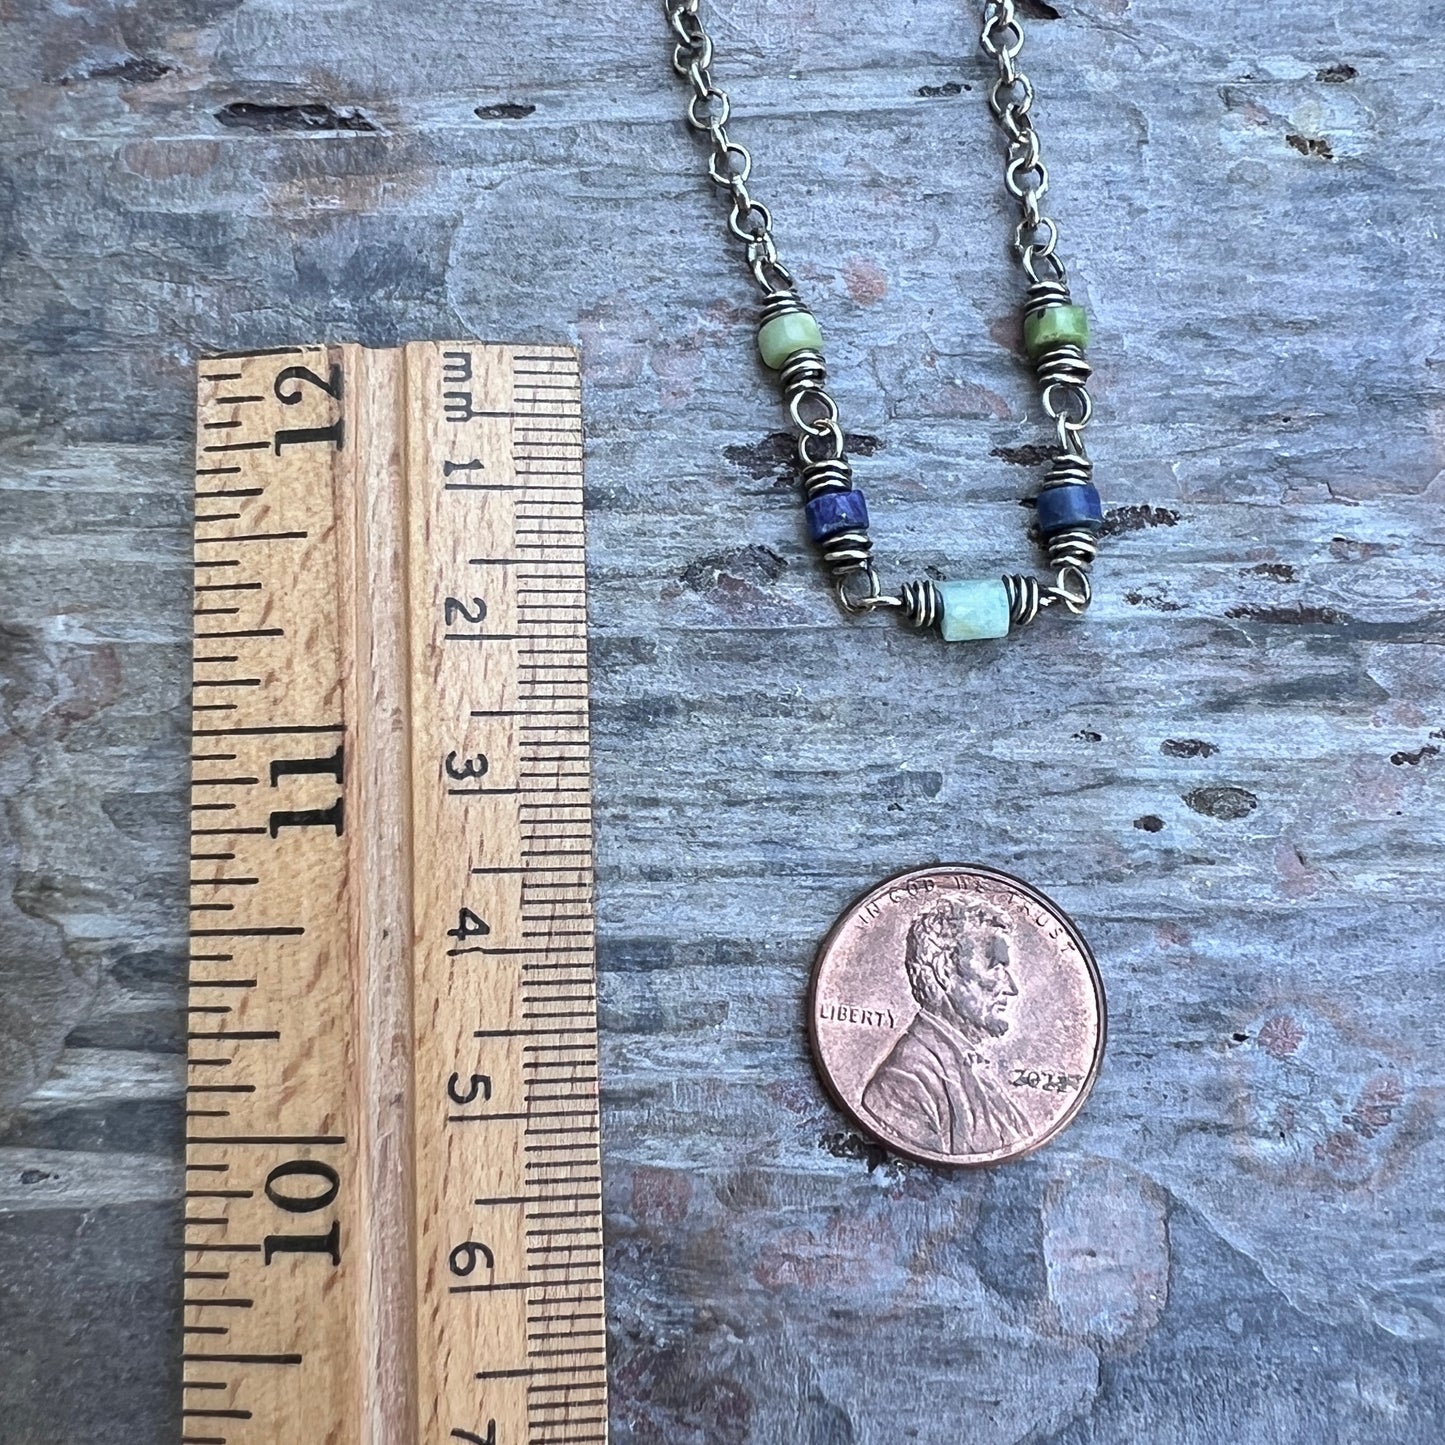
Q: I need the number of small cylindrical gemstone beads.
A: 5